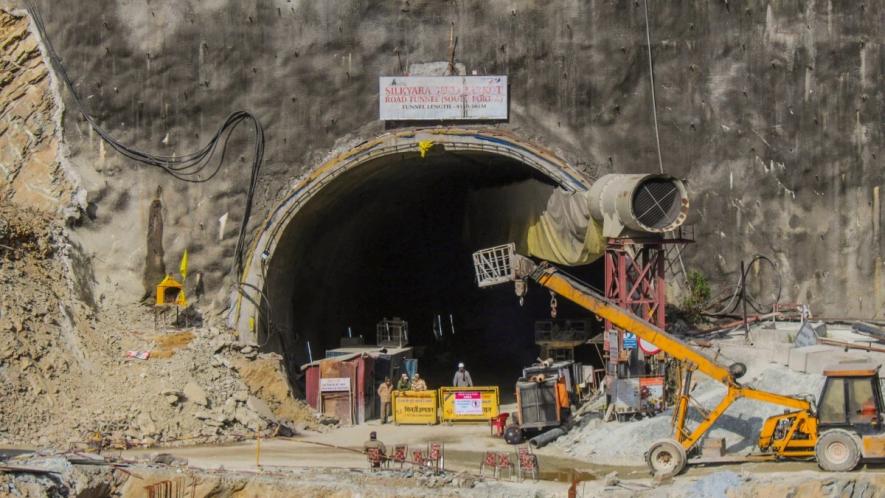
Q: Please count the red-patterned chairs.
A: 7